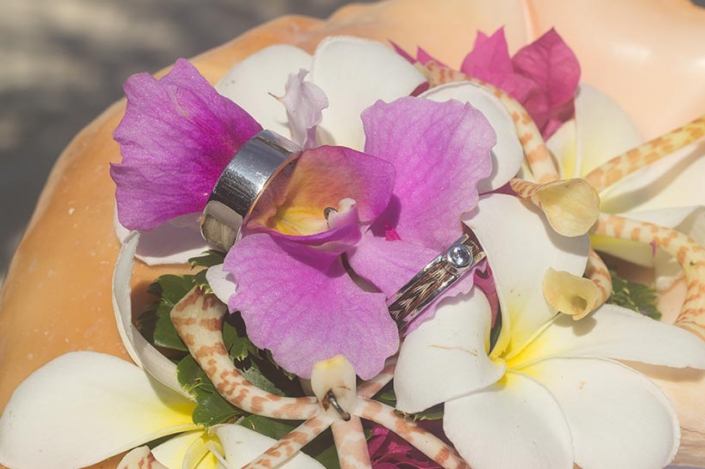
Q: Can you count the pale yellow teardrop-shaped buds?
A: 2